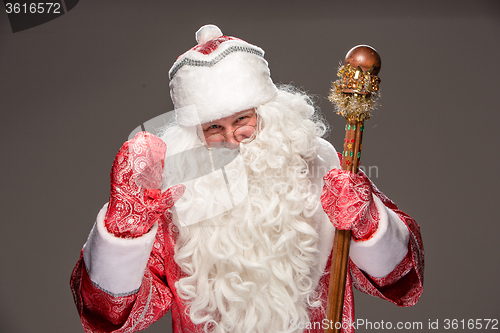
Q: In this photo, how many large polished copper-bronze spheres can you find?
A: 1